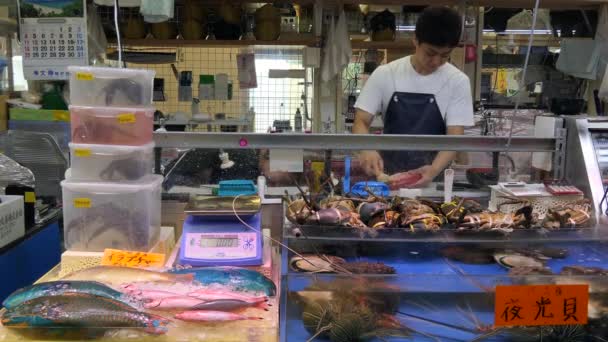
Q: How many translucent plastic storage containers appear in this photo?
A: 4